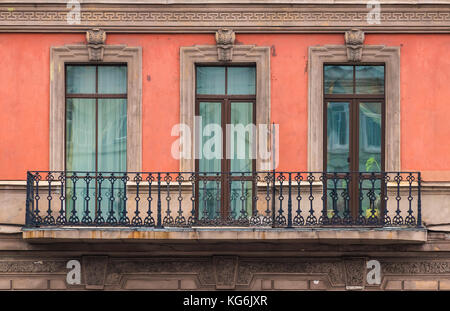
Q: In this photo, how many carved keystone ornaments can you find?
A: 3